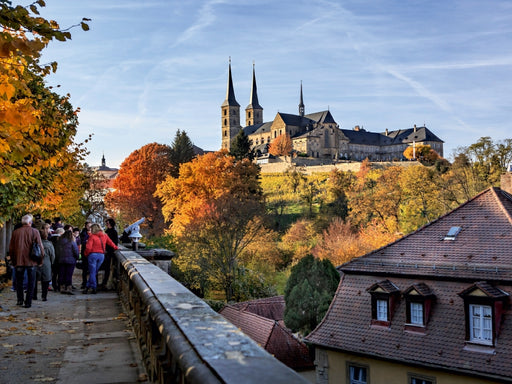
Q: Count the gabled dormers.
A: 3